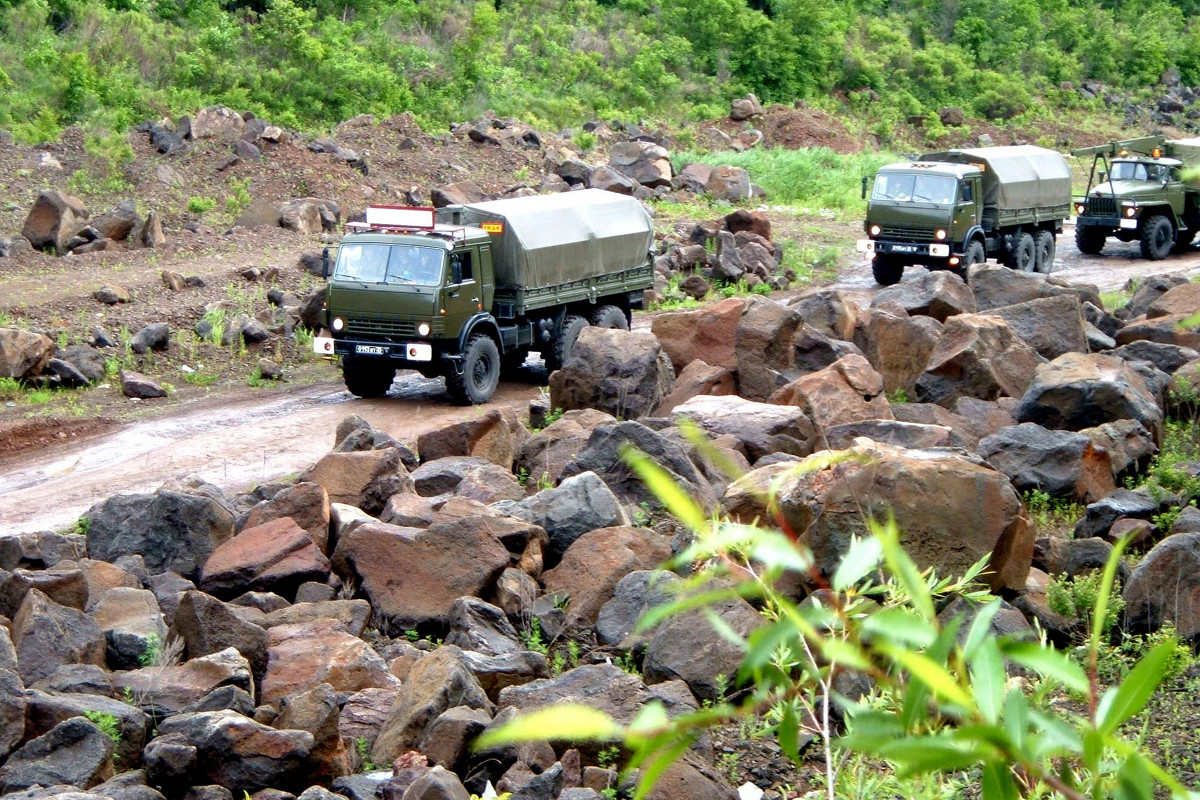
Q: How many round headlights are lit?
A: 6